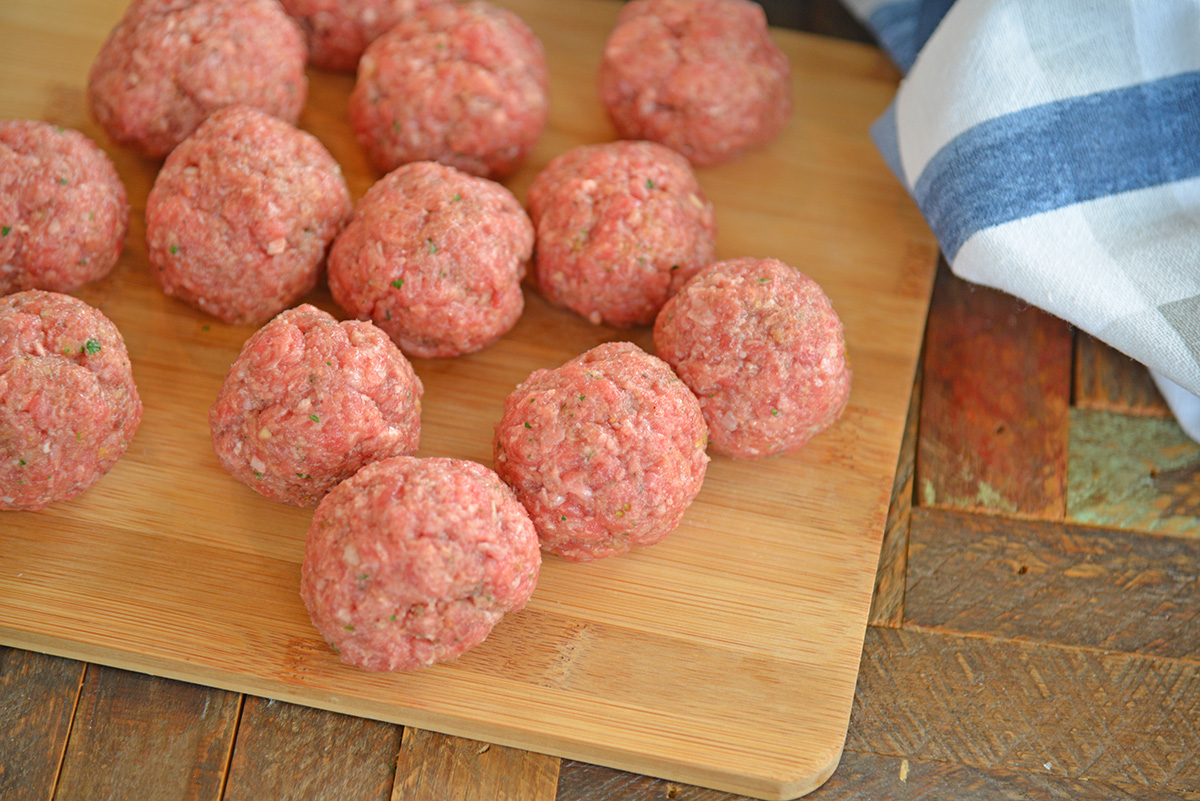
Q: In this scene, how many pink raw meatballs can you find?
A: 13